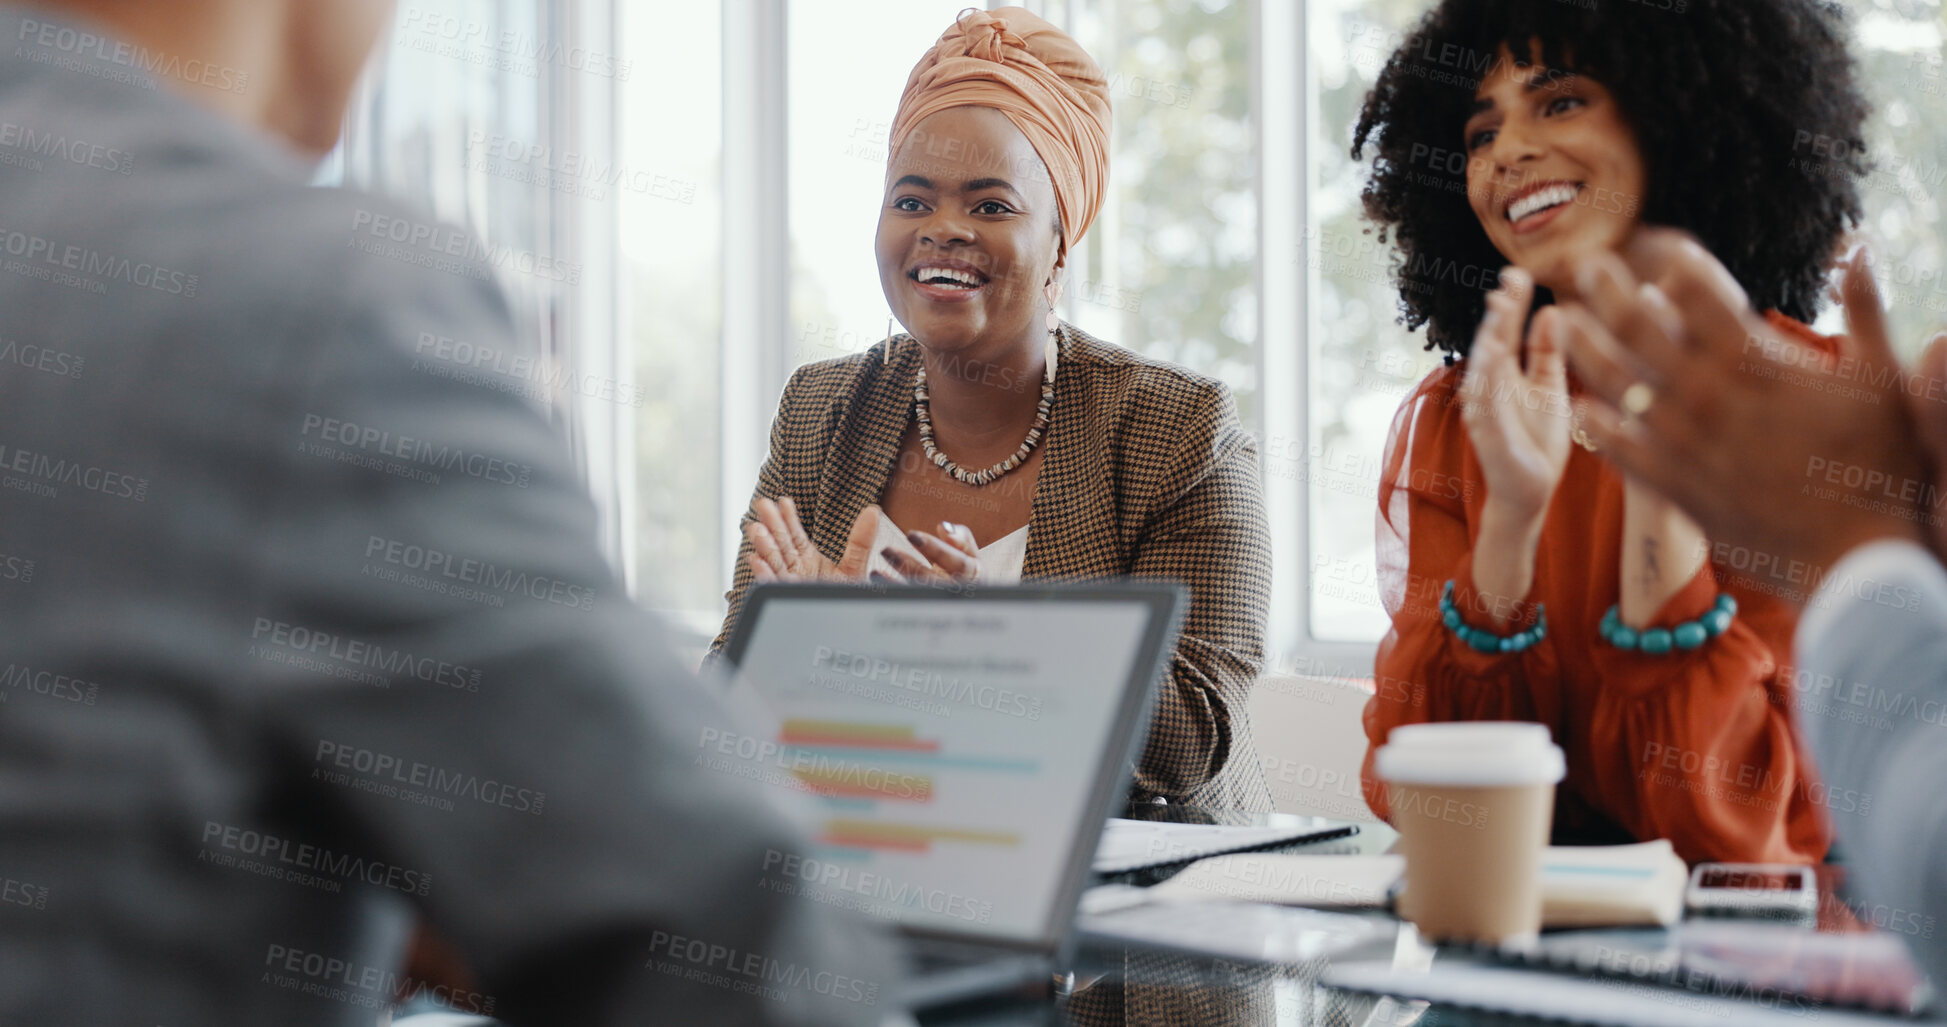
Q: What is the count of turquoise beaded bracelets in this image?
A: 2